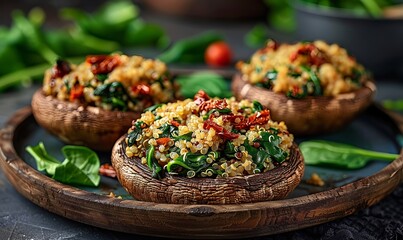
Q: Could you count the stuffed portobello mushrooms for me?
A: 3